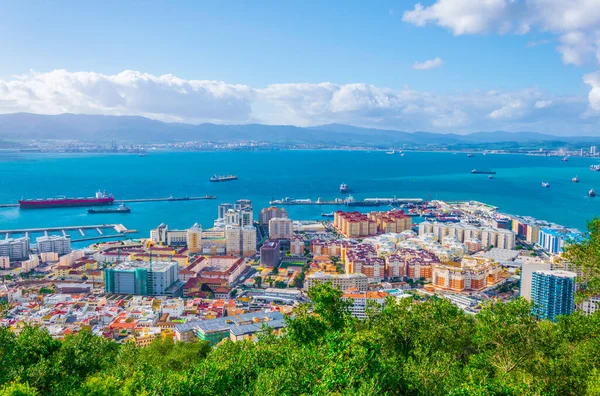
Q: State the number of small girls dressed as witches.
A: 0